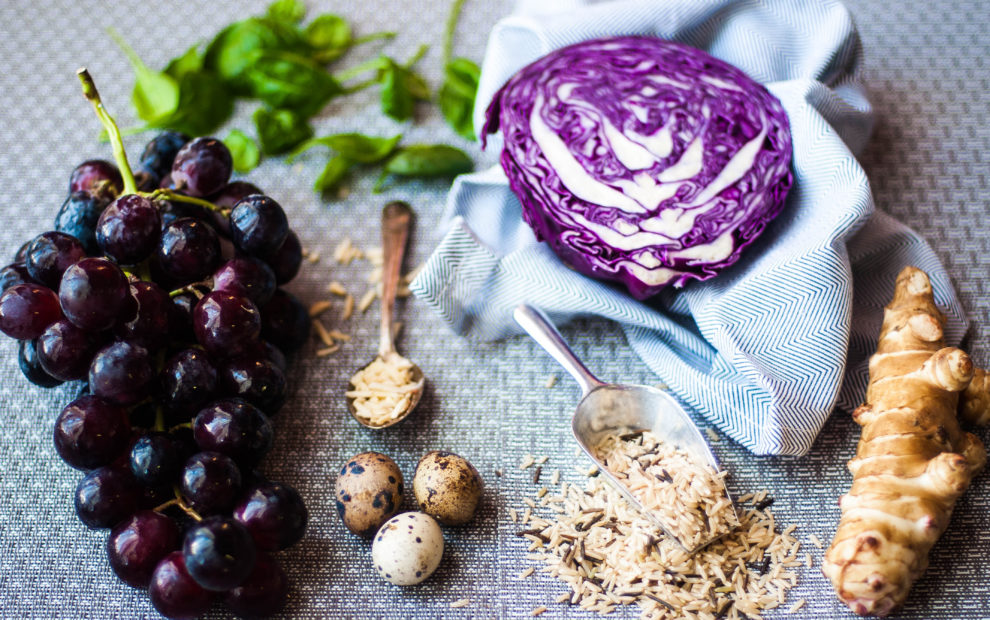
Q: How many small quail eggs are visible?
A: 3